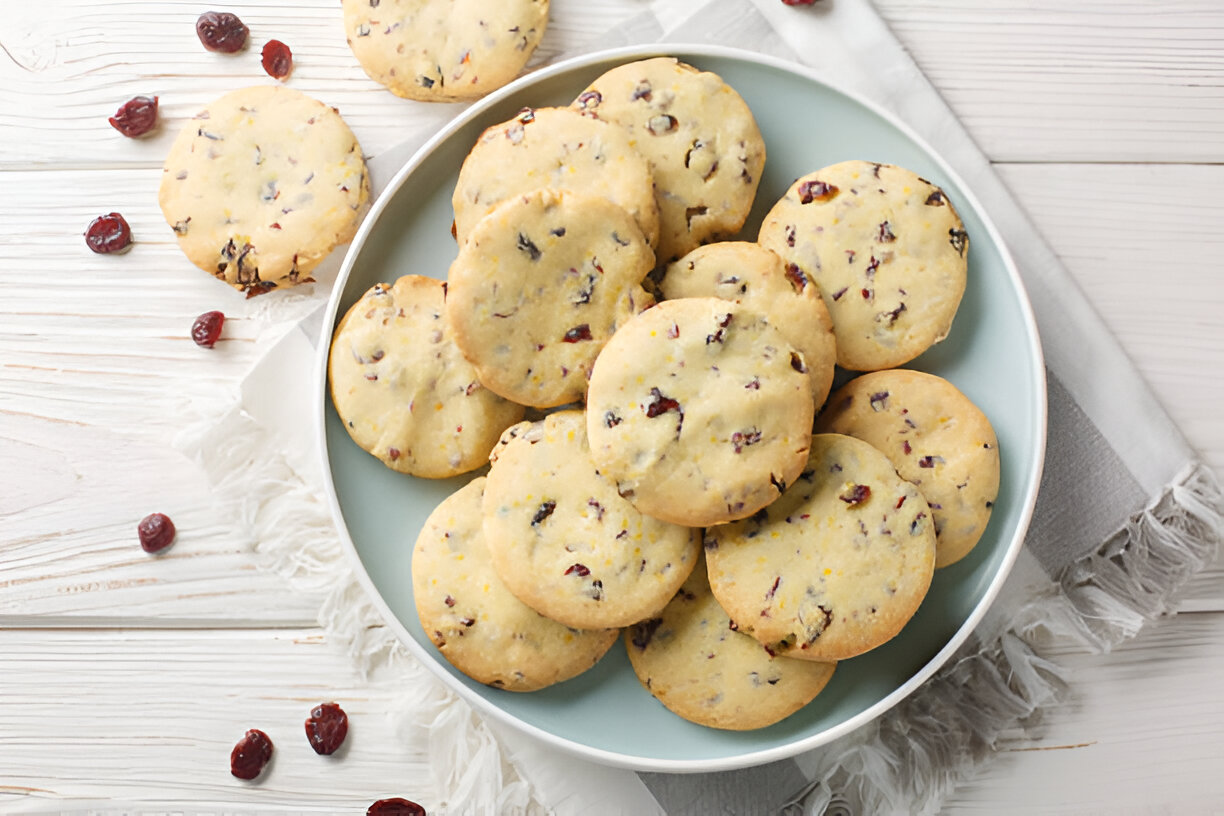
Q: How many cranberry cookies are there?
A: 14